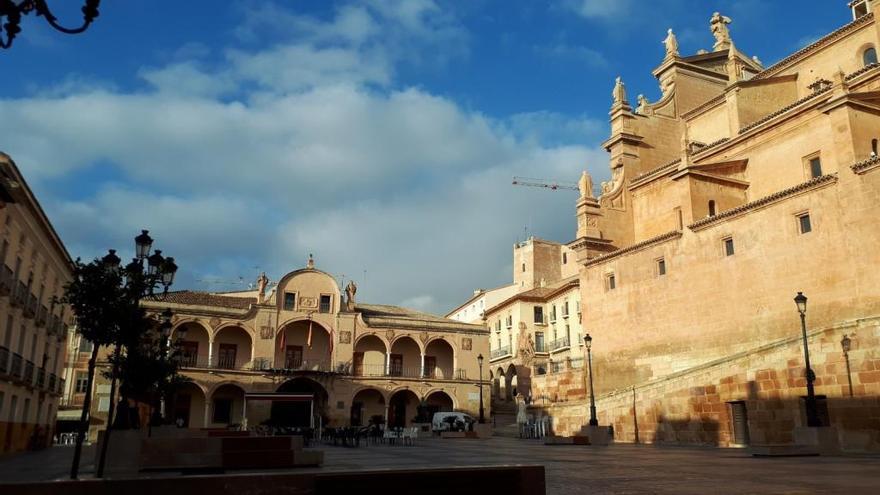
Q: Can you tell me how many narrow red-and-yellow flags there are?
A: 3